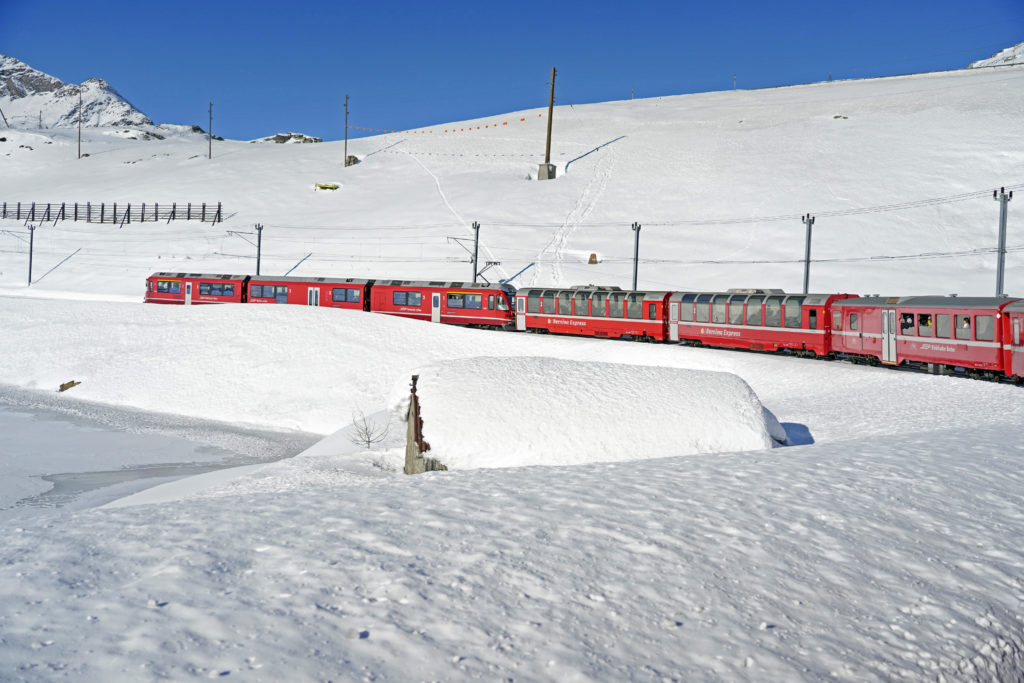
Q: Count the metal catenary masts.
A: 6